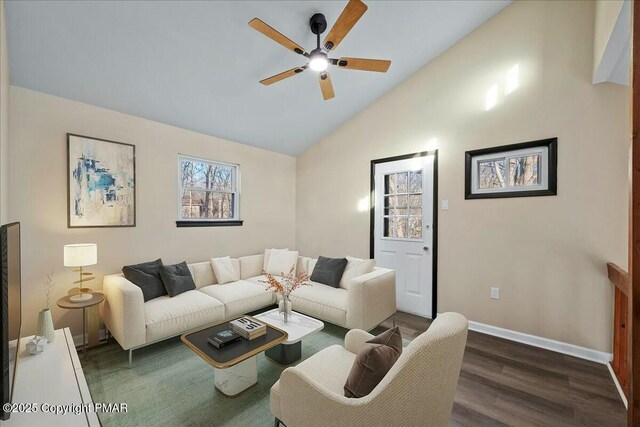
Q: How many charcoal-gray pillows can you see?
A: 3